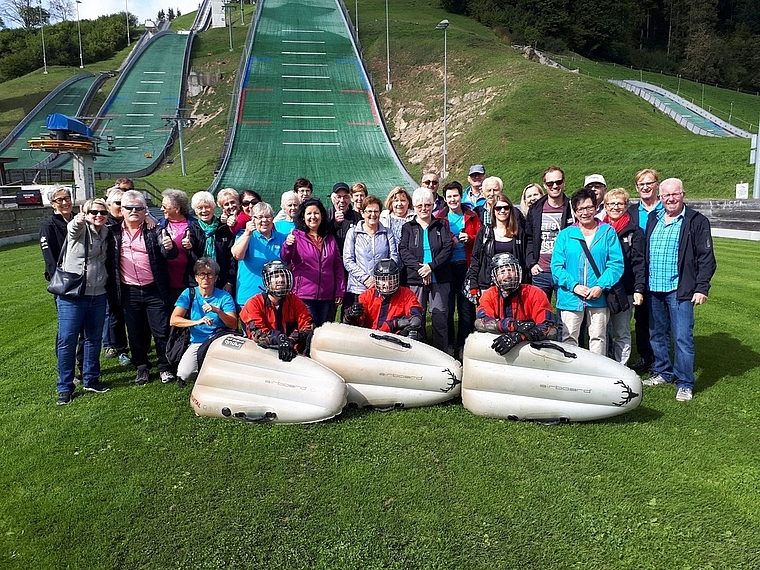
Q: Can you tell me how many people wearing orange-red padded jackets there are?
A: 3